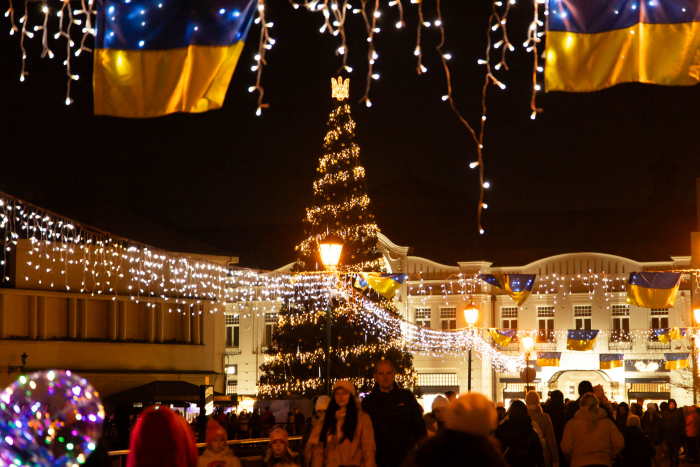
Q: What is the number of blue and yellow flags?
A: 11